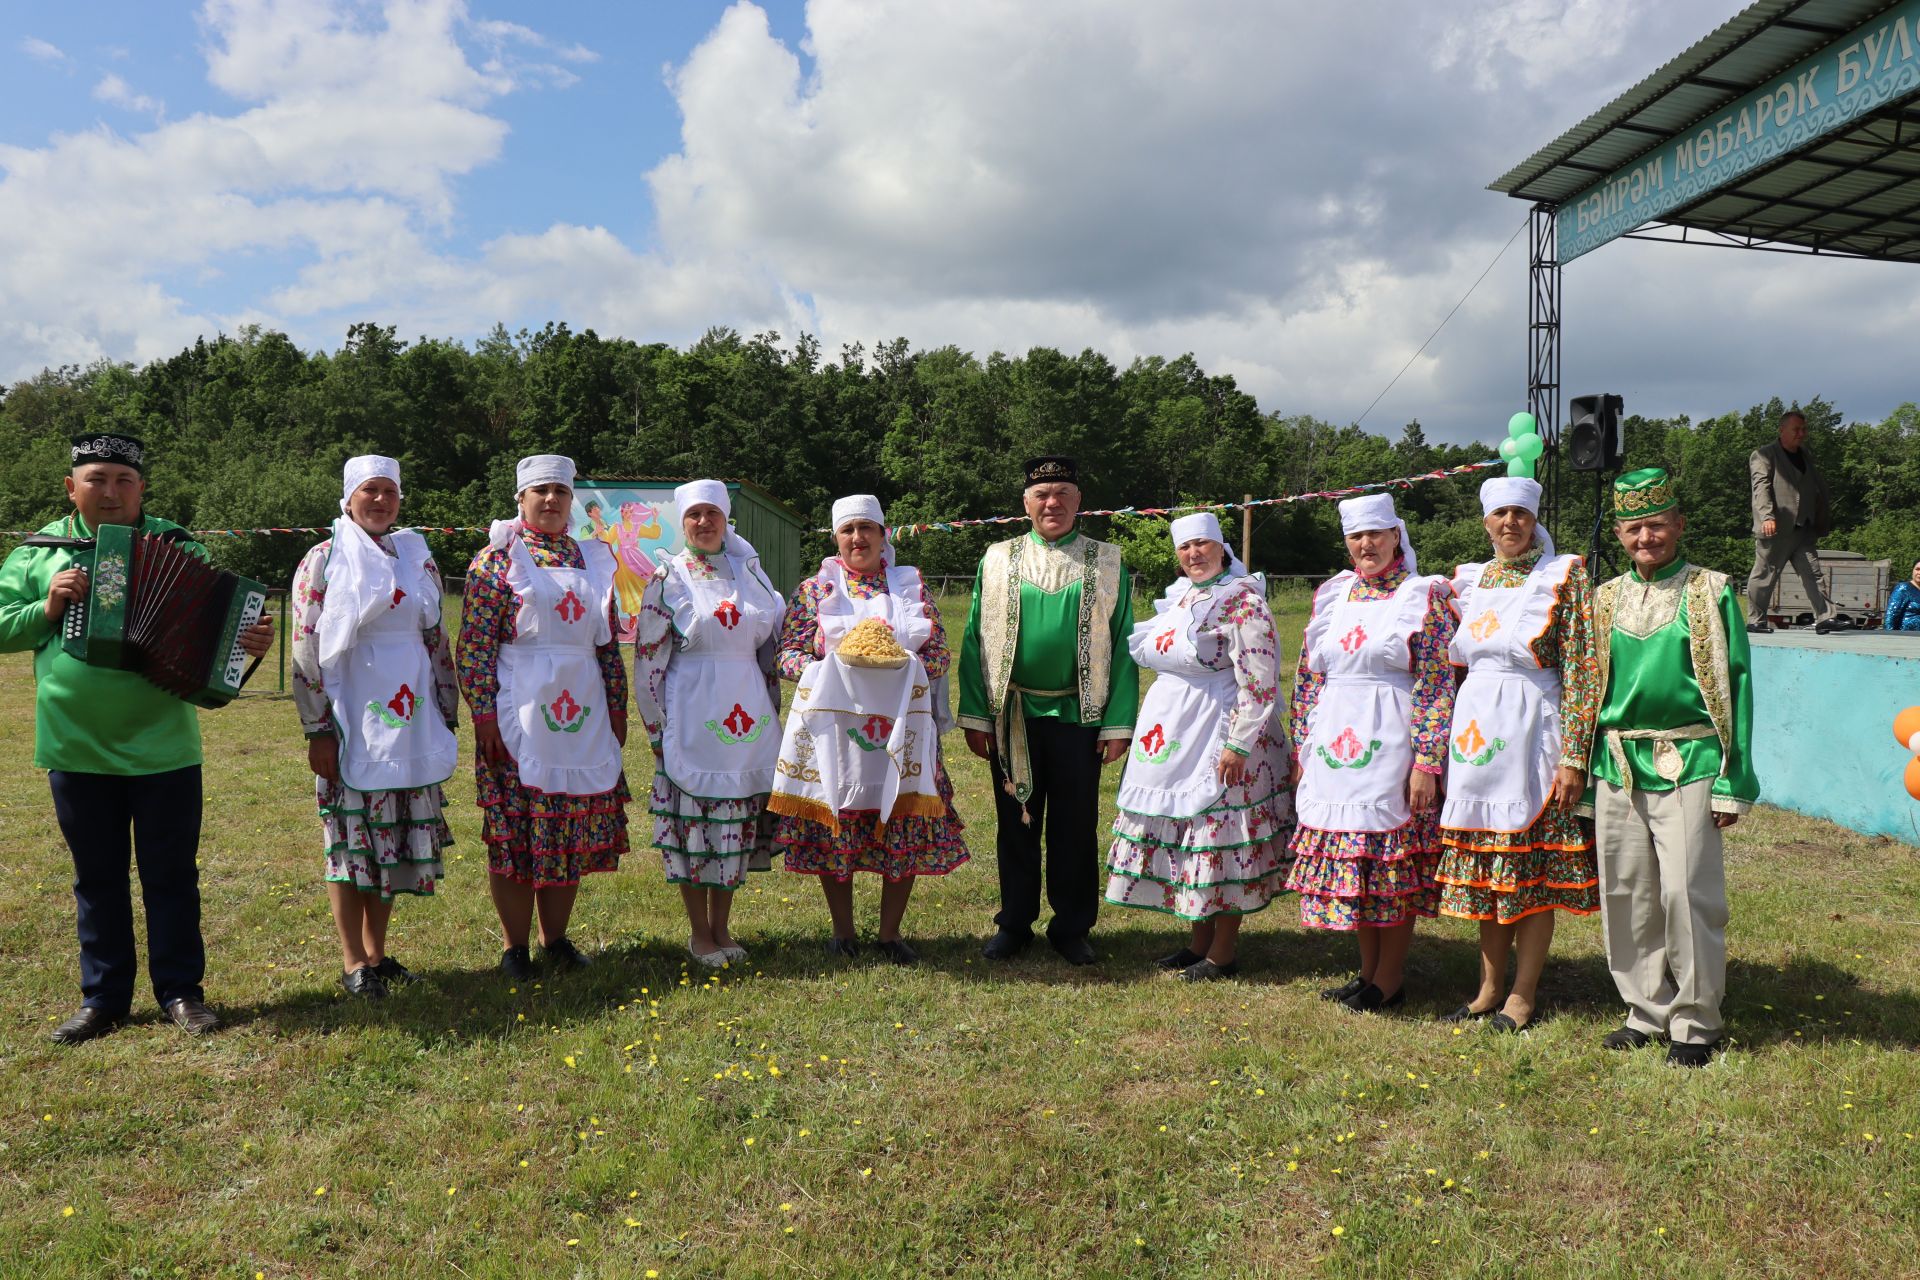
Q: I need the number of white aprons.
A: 7